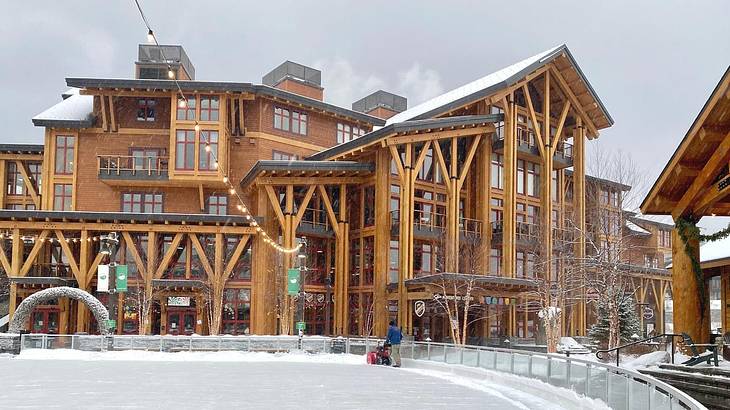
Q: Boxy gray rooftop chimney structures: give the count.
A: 3